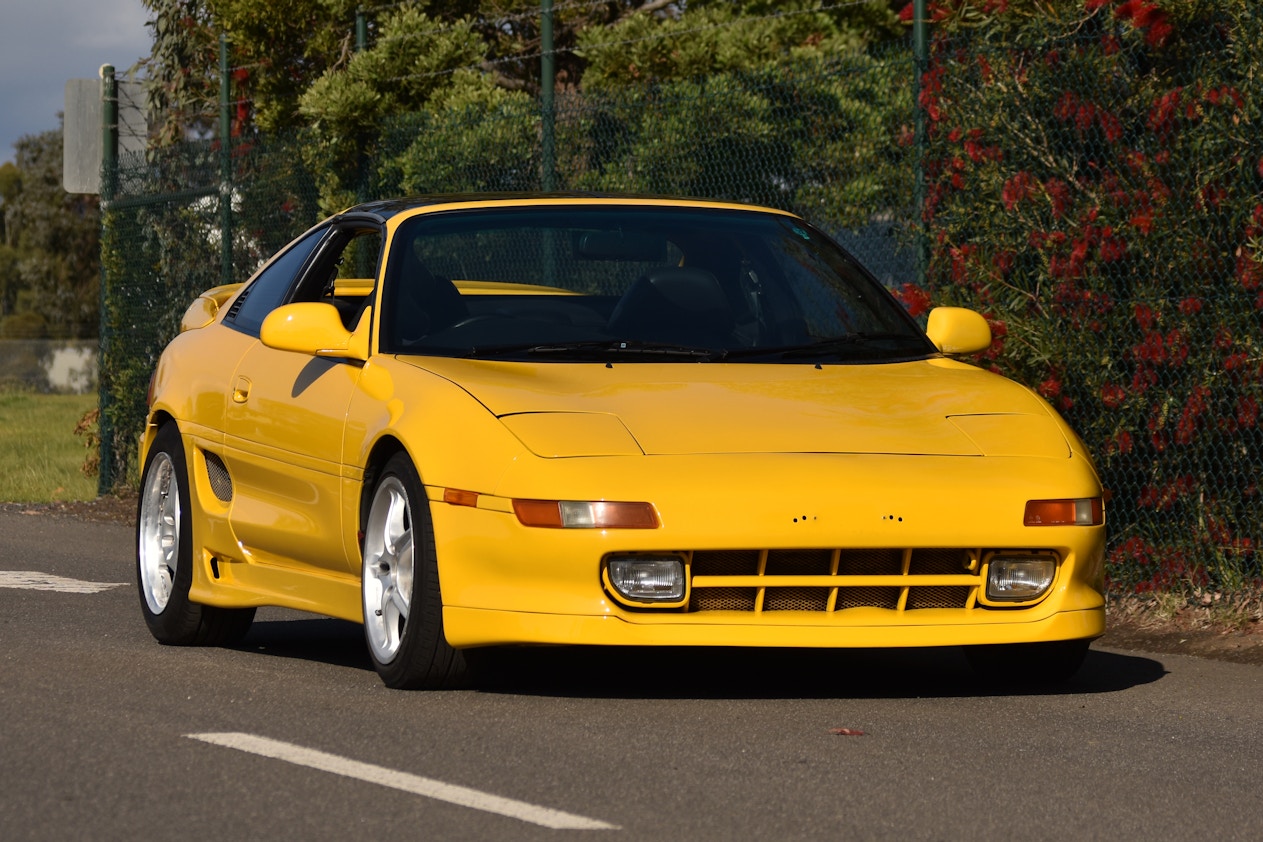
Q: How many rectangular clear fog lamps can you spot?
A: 2